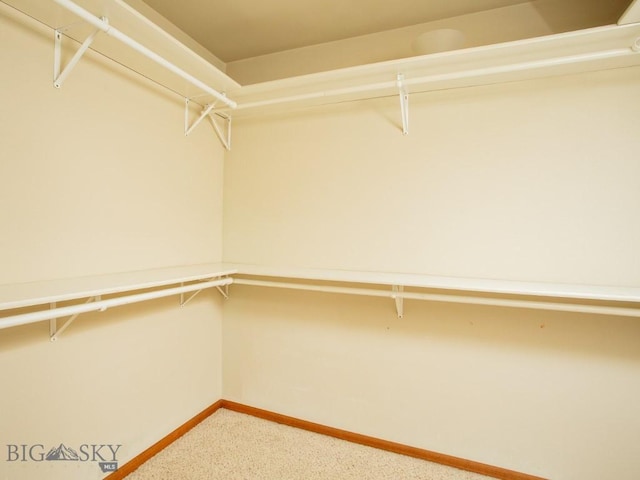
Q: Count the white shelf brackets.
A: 8